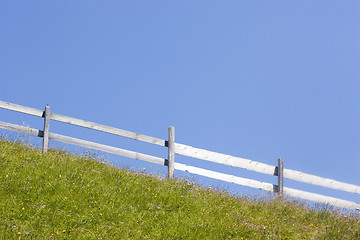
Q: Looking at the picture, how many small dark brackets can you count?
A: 6